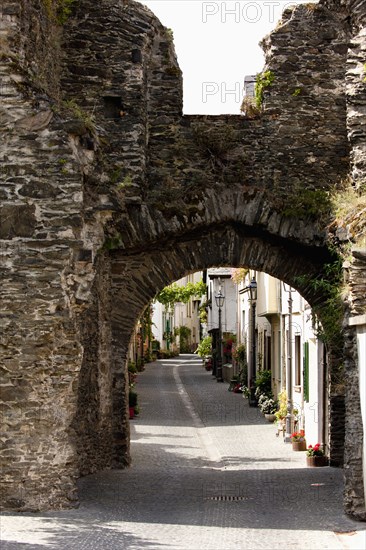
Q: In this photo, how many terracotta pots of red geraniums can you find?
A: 2